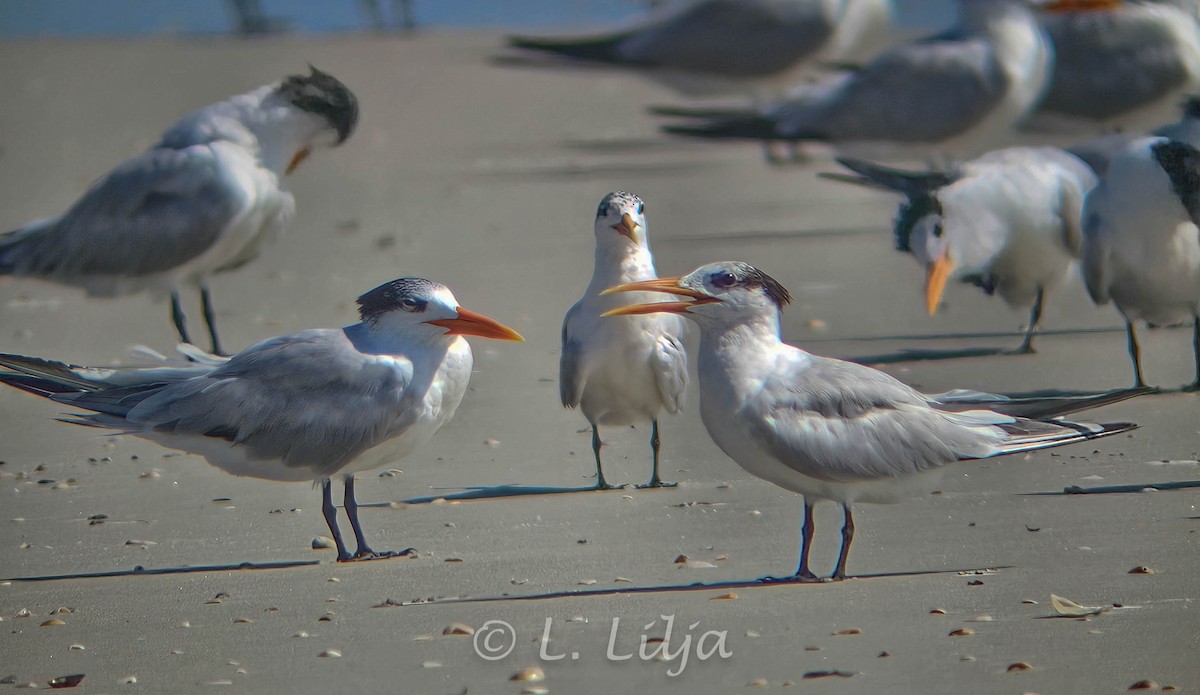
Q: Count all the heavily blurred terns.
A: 3